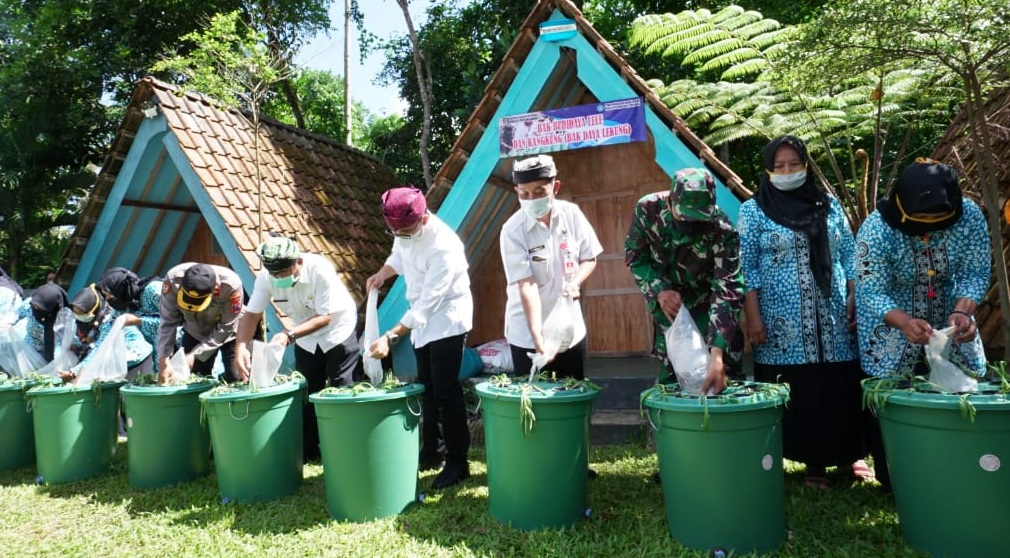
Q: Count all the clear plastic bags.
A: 9